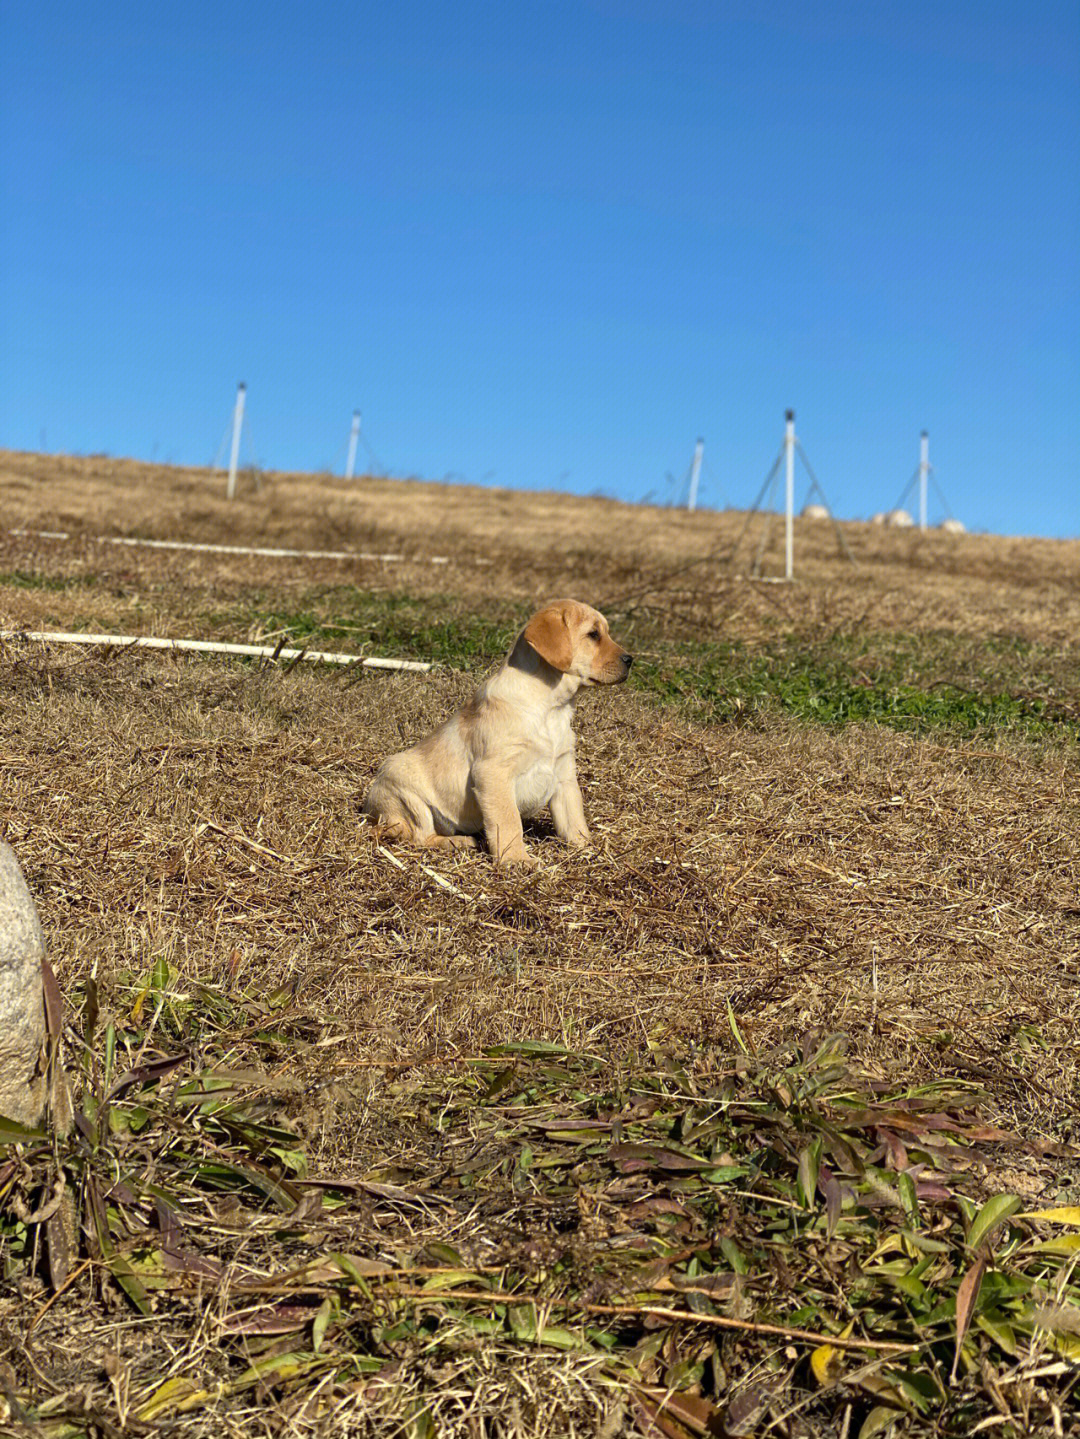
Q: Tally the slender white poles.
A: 5